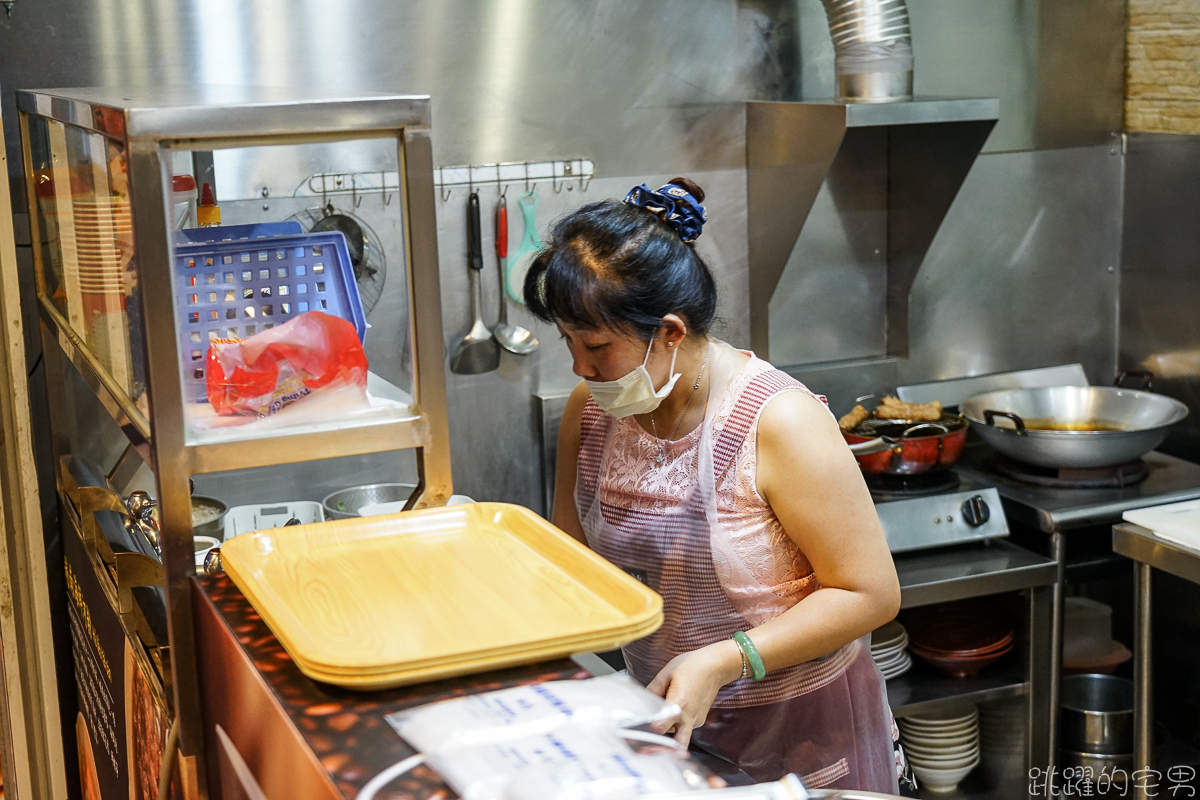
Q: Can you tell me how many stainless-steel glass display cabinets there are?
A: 1